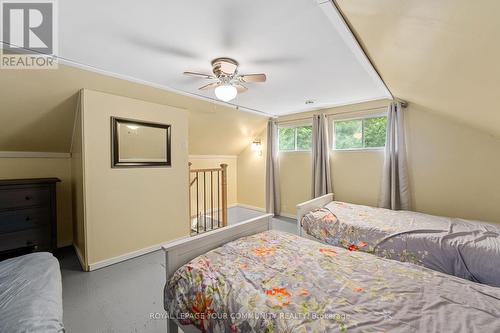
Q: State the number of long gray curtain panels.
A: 3